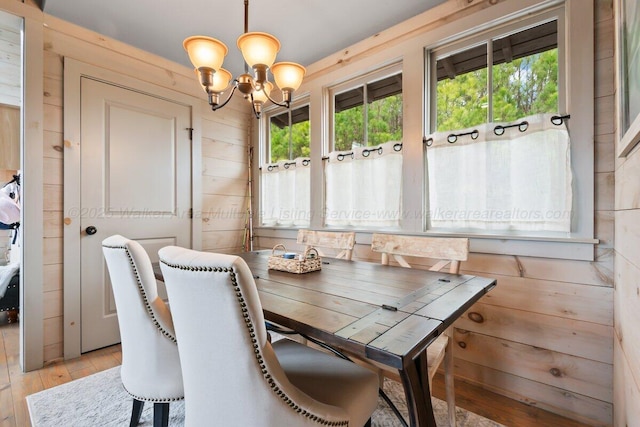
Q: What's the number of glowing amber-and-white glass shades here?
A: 5